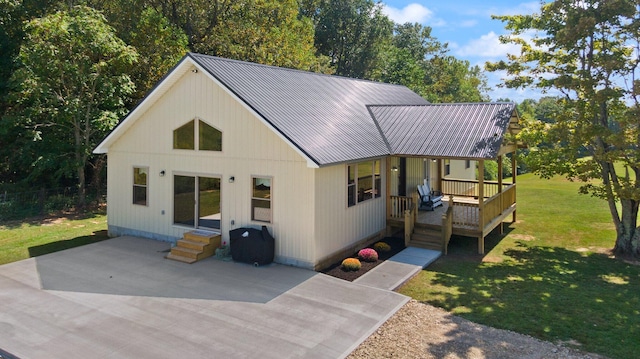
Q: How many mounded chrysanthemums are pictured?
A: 3